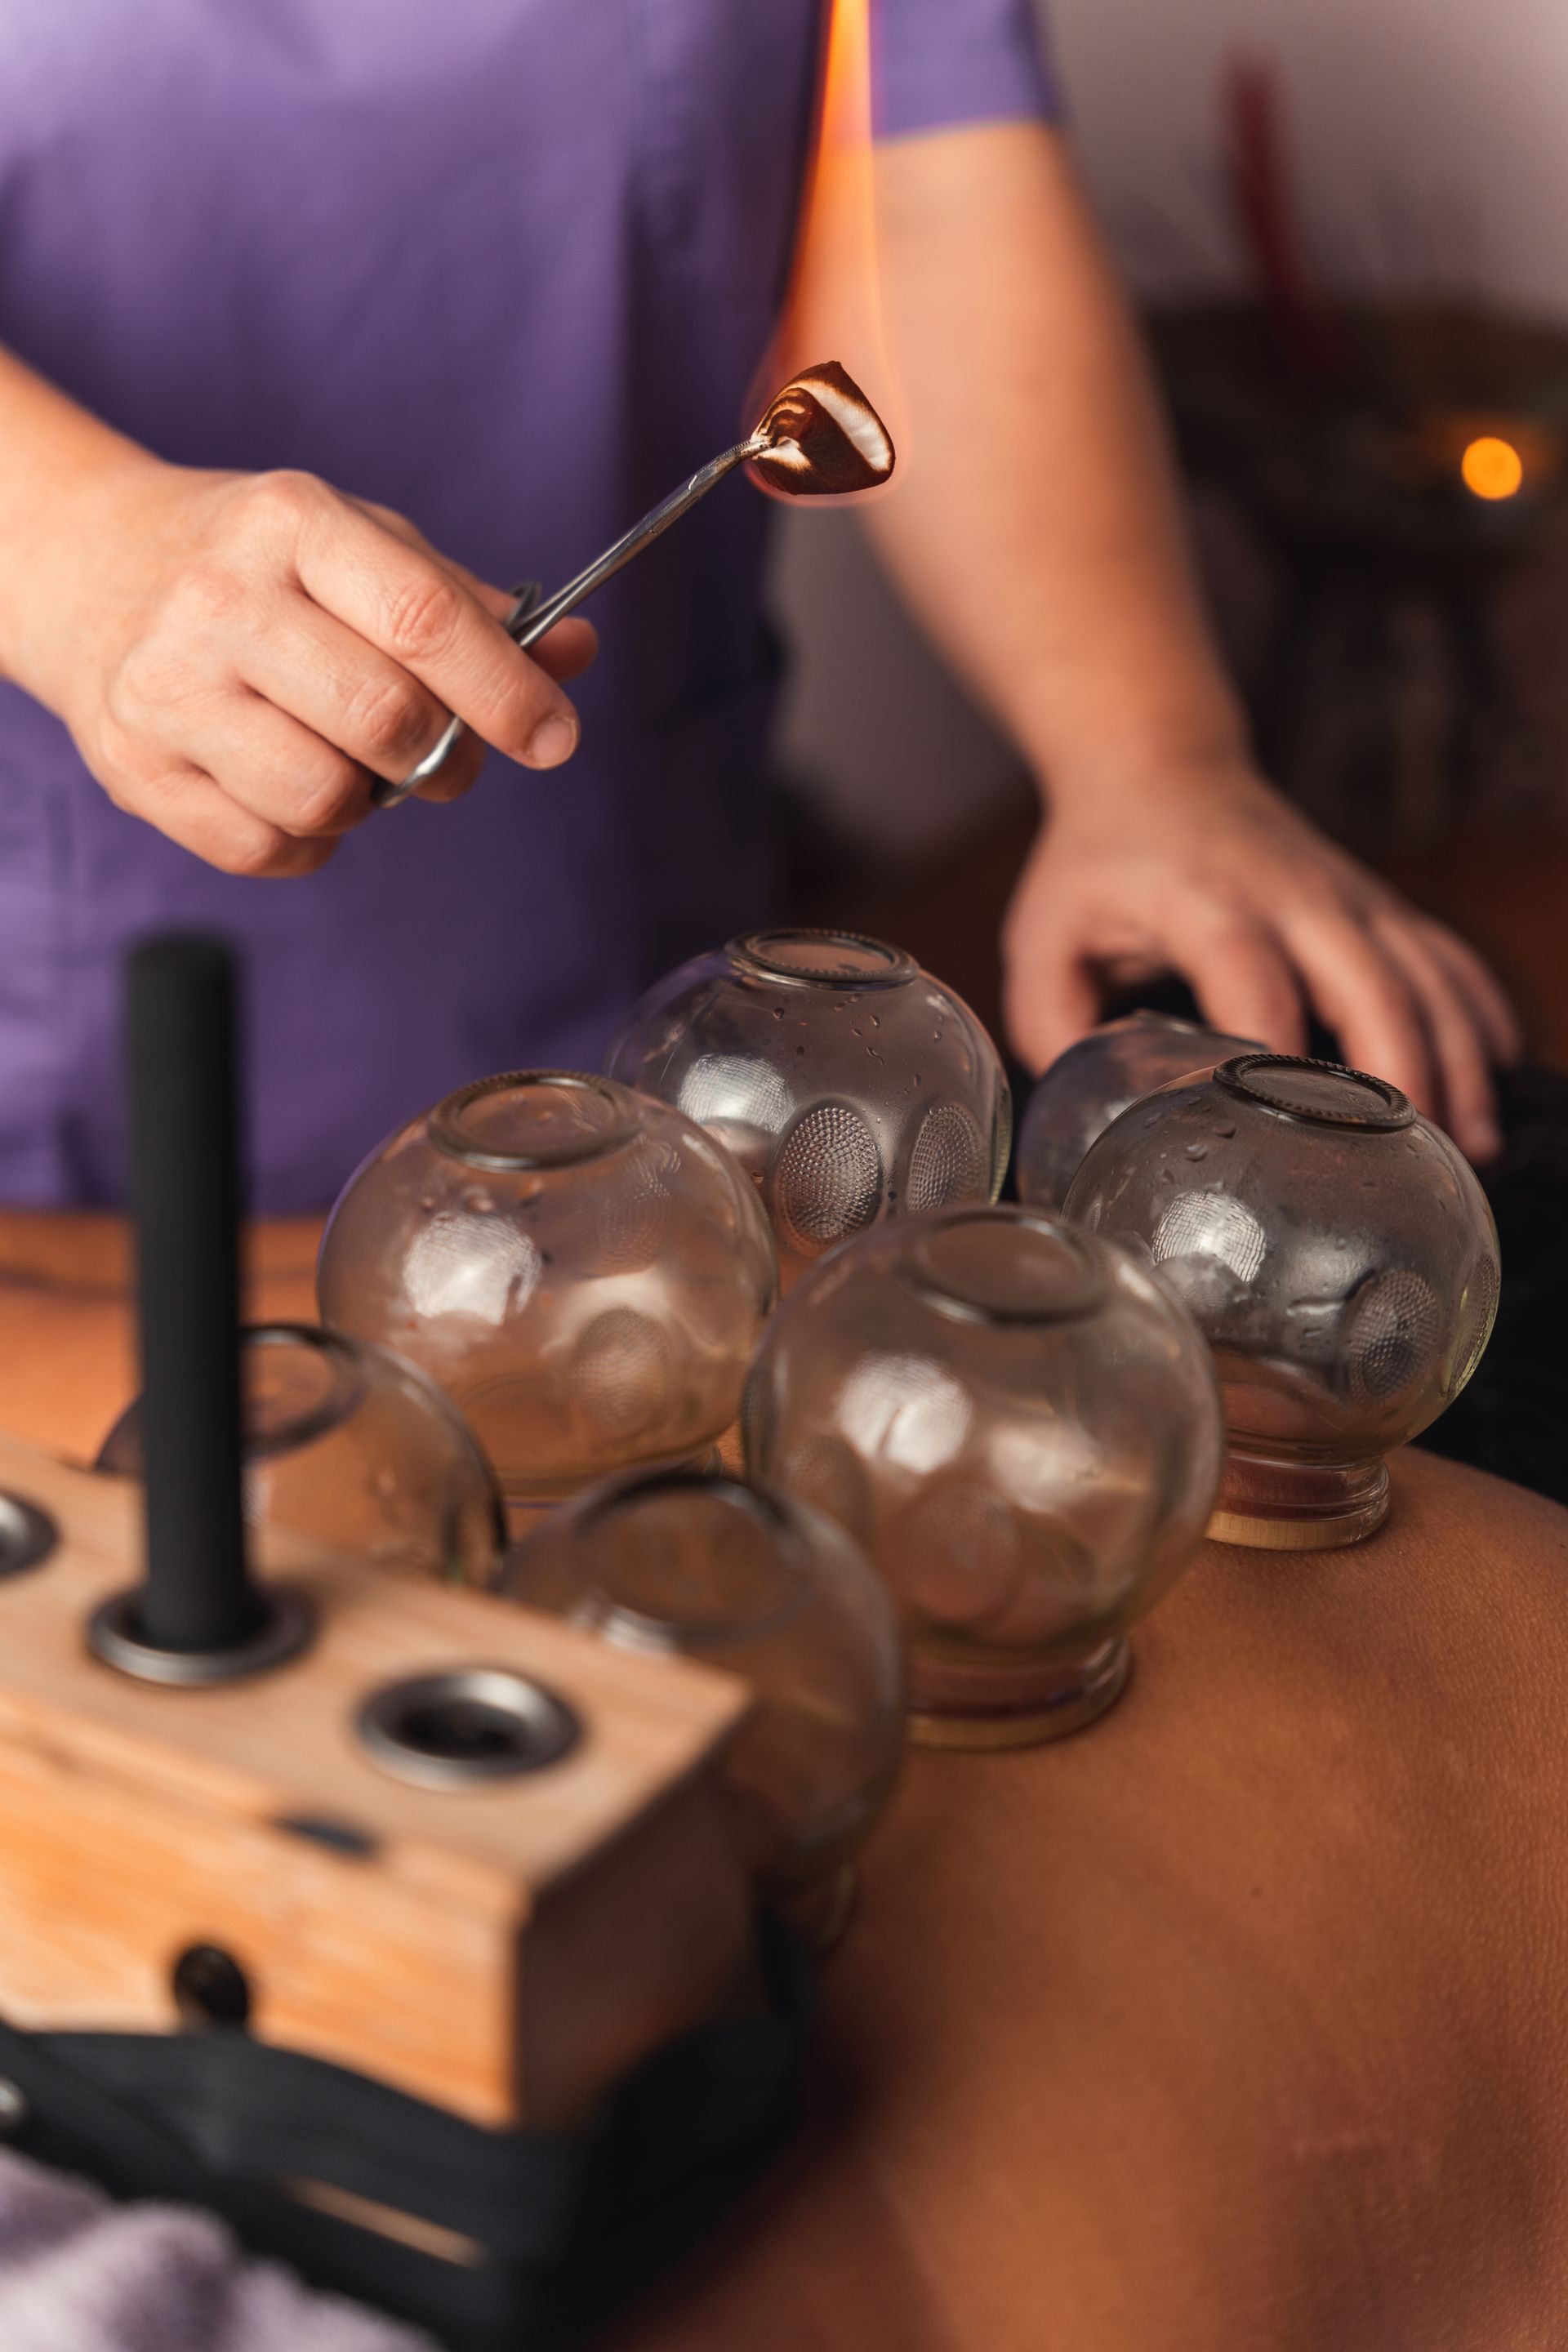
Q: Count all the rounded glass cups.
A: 7